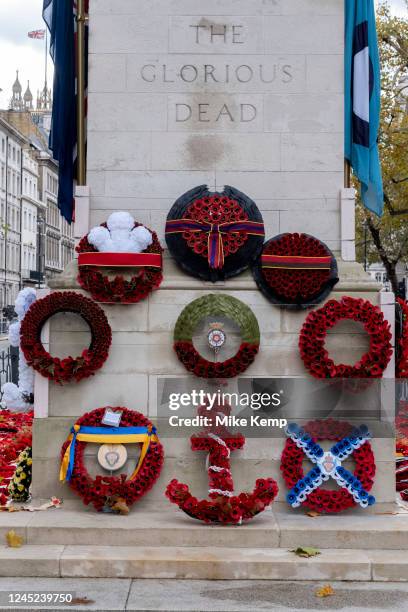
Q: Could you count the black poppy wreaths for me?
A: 2